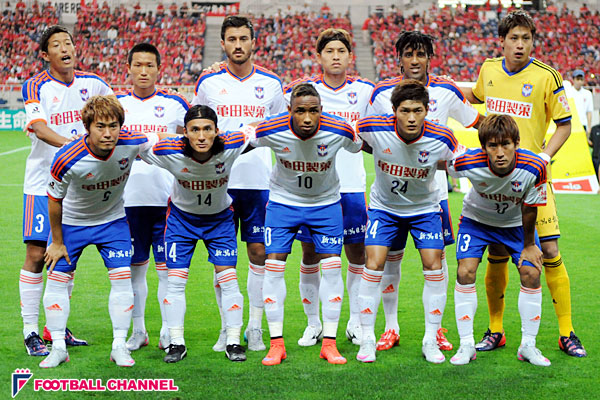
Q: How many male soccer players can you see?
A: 11